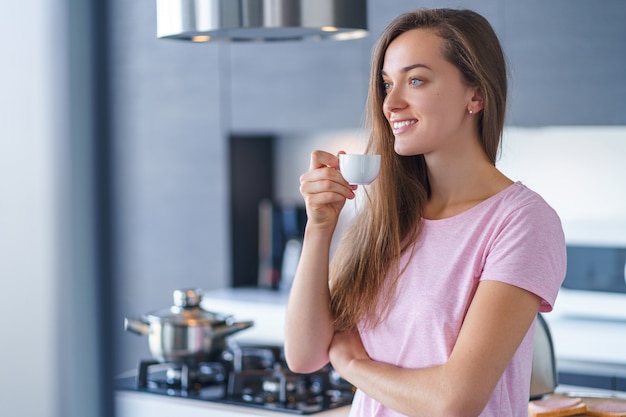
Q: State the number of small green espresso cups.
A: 0